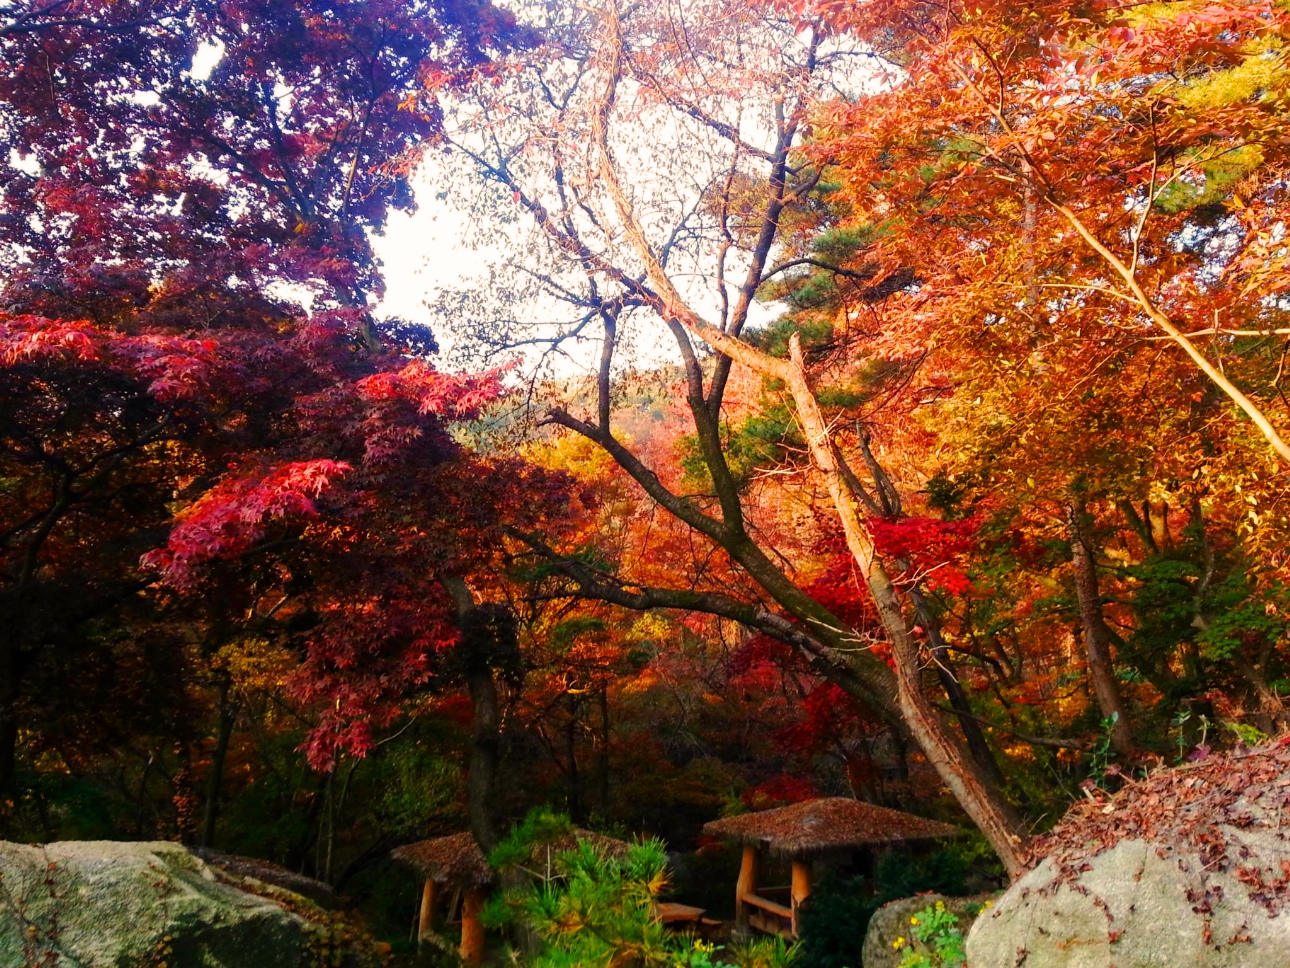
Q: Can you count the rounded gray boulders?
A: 3